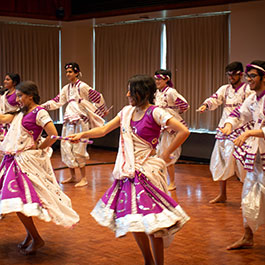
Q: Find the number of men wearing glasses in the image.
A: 2